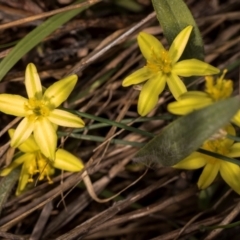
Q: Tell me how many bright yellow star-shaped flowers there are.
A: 5